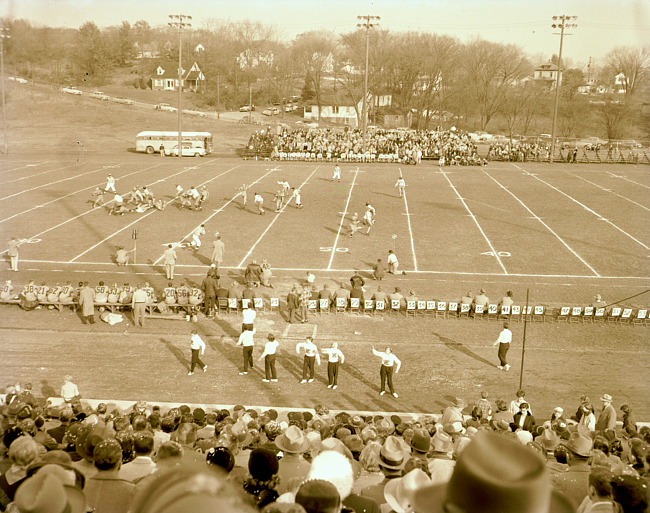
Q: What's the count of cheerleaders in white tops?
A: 8